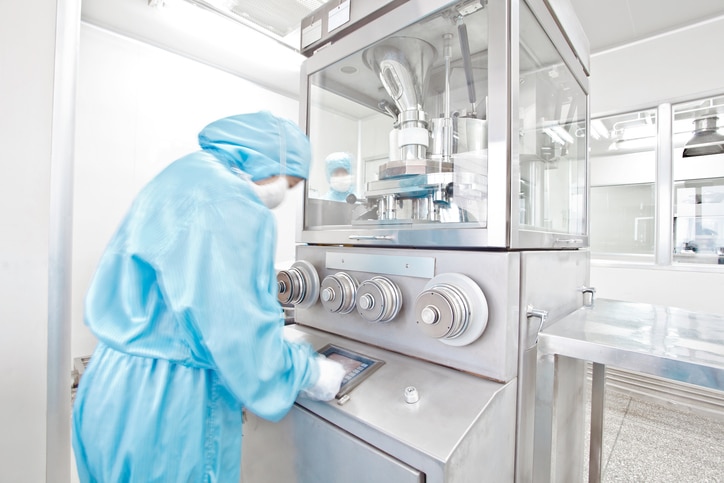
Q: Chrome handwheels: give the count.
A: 4